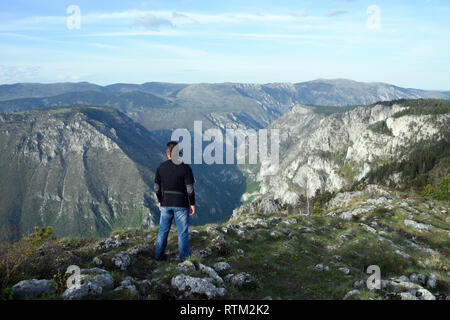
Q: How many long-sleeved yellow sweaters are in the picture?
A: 0